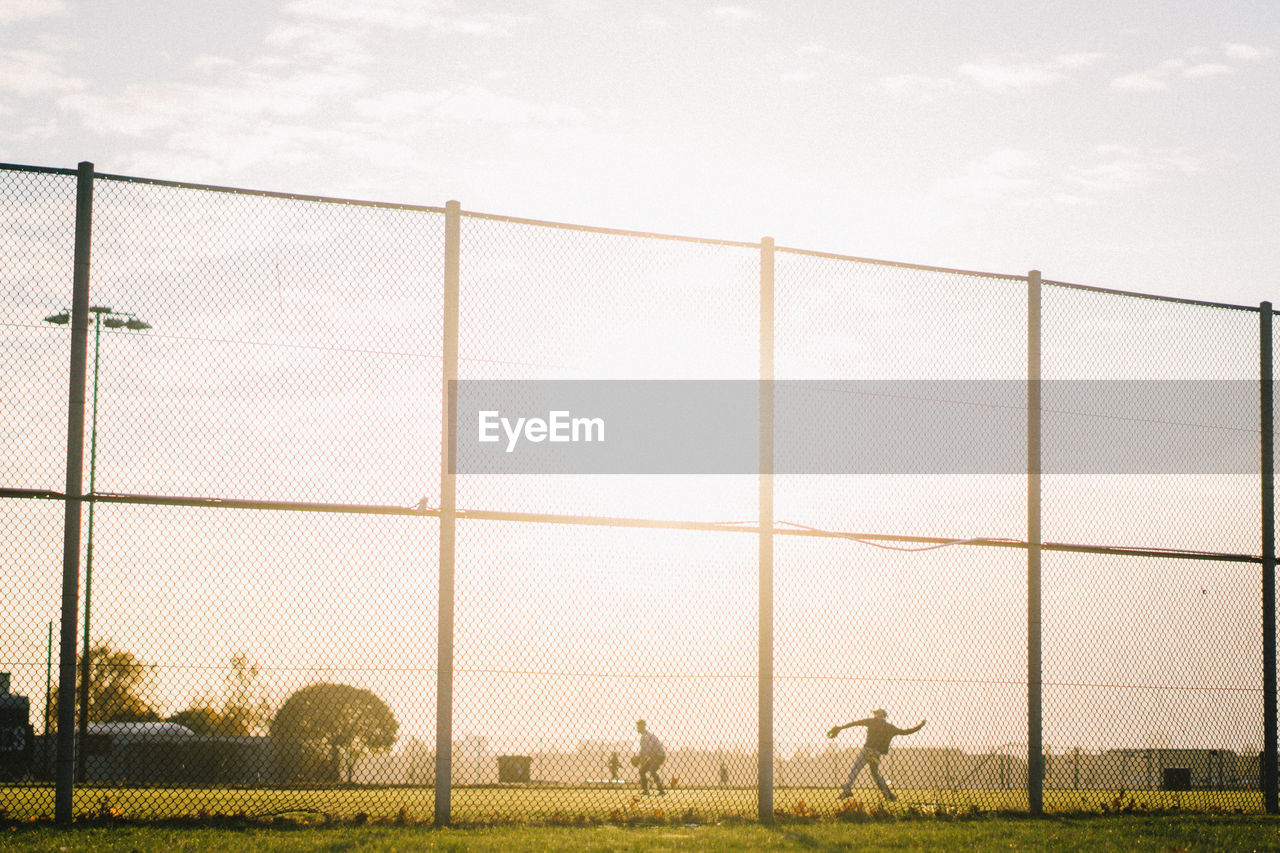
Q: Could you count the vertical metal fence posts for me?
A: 5